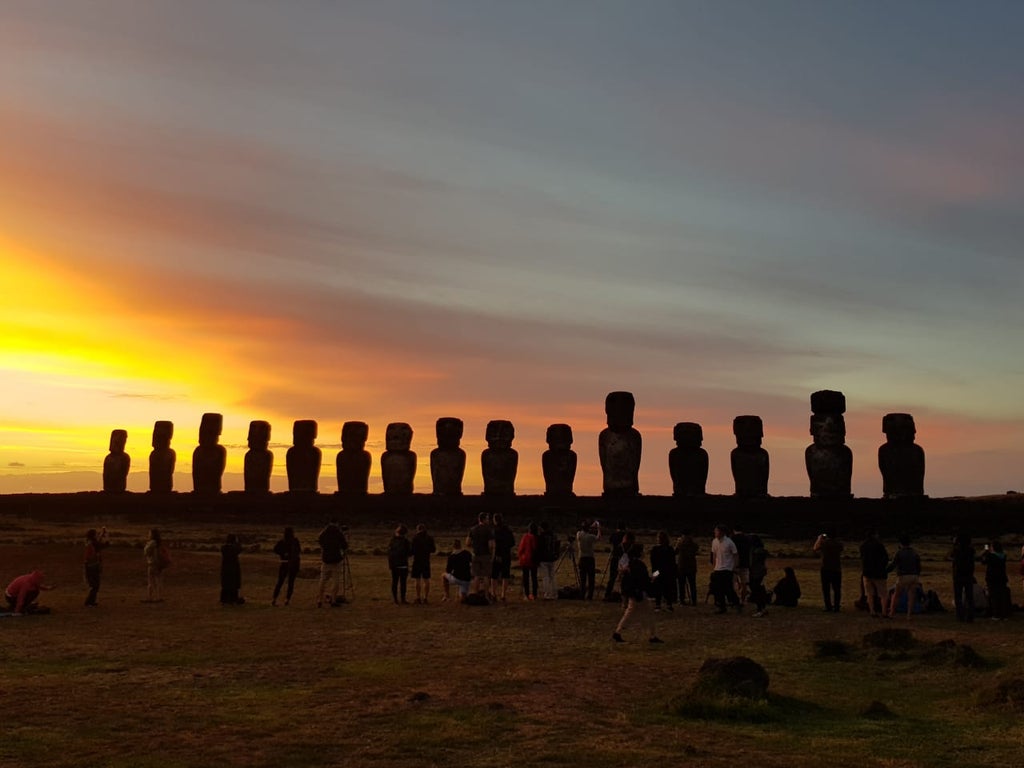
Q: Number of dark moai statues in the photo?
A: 15